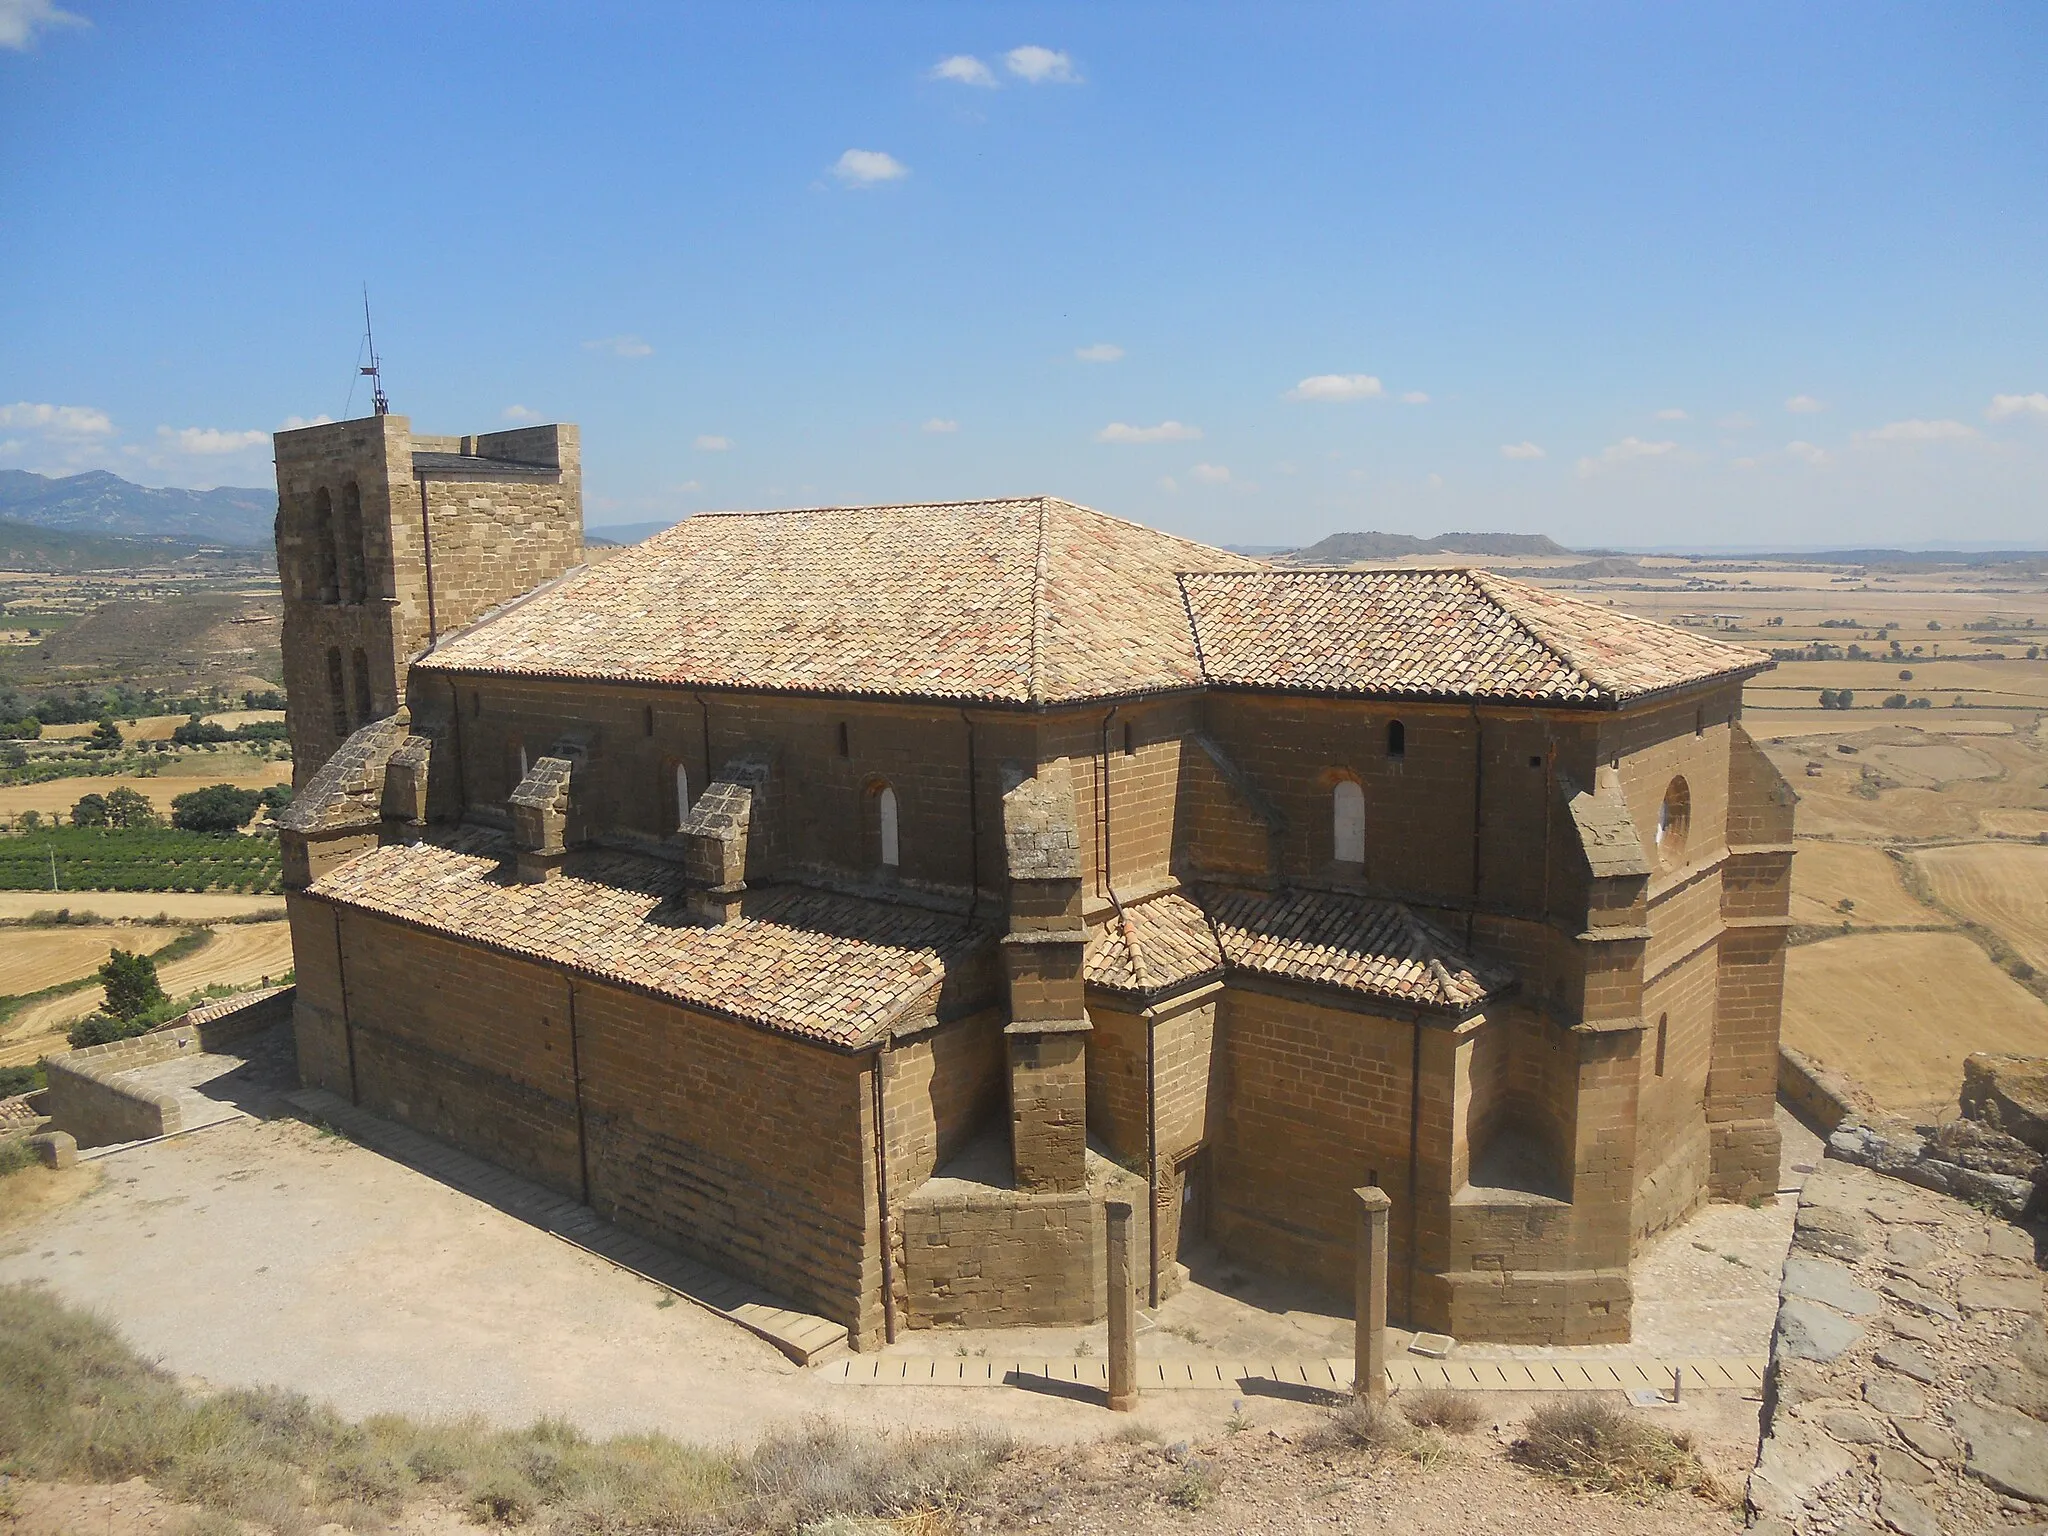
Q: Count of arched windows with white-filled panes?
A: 4